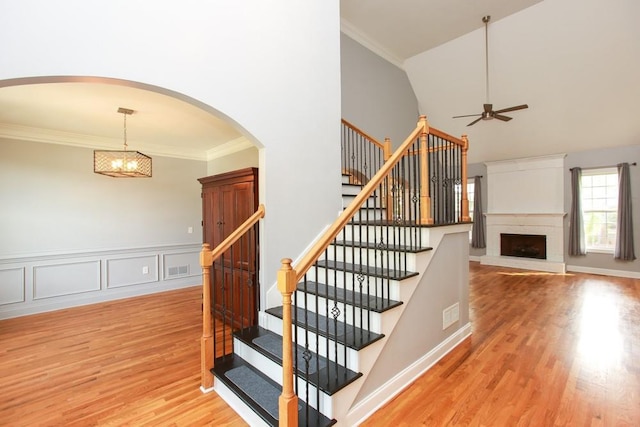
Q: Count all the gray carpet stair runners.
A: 6